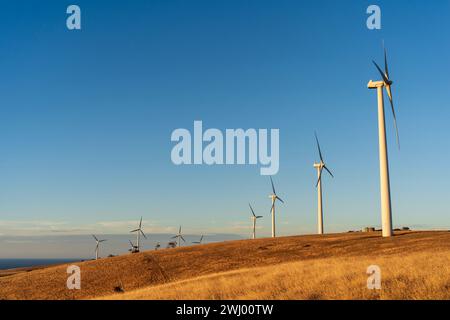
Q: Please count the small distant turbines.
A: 5